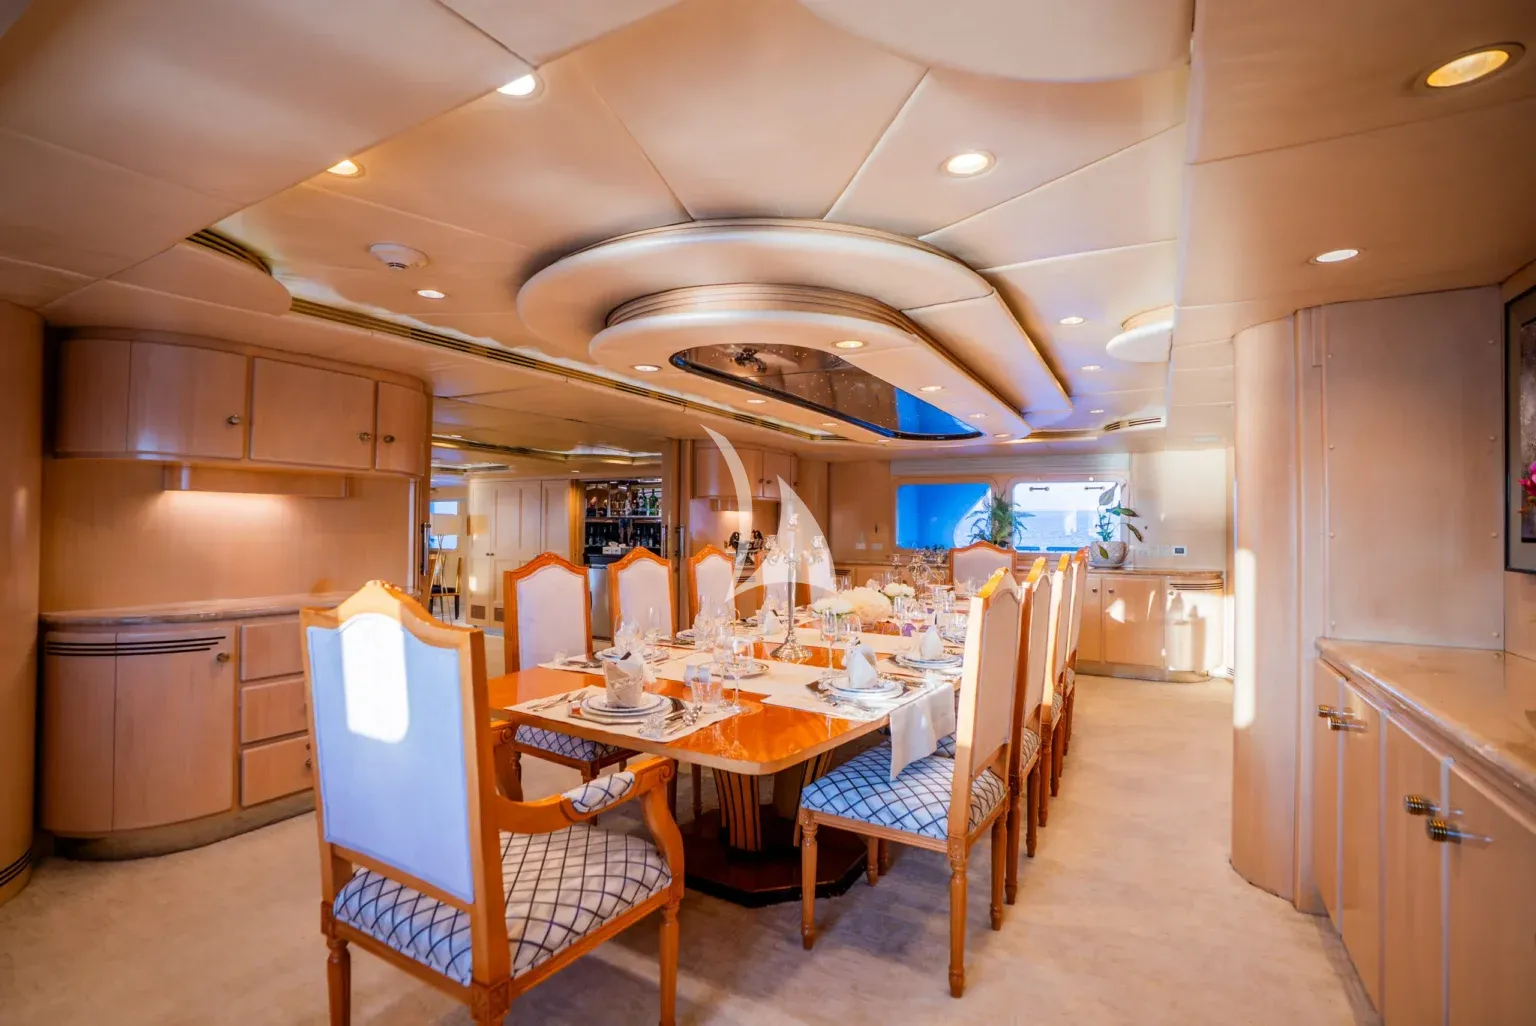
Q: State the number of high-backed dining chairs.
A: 11